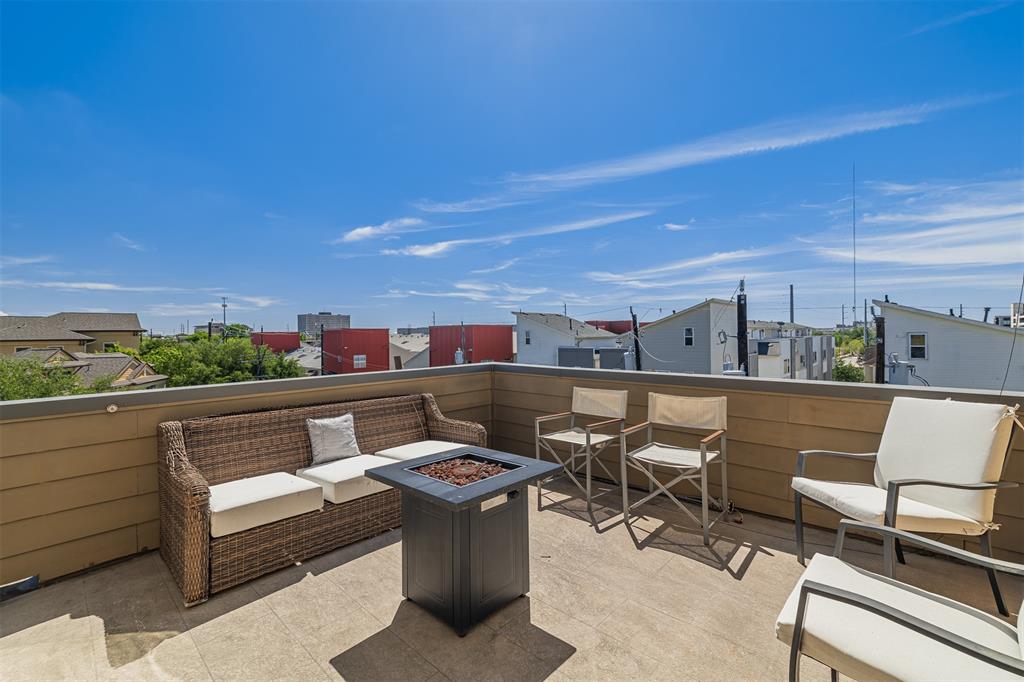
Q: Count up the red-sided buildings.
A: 4